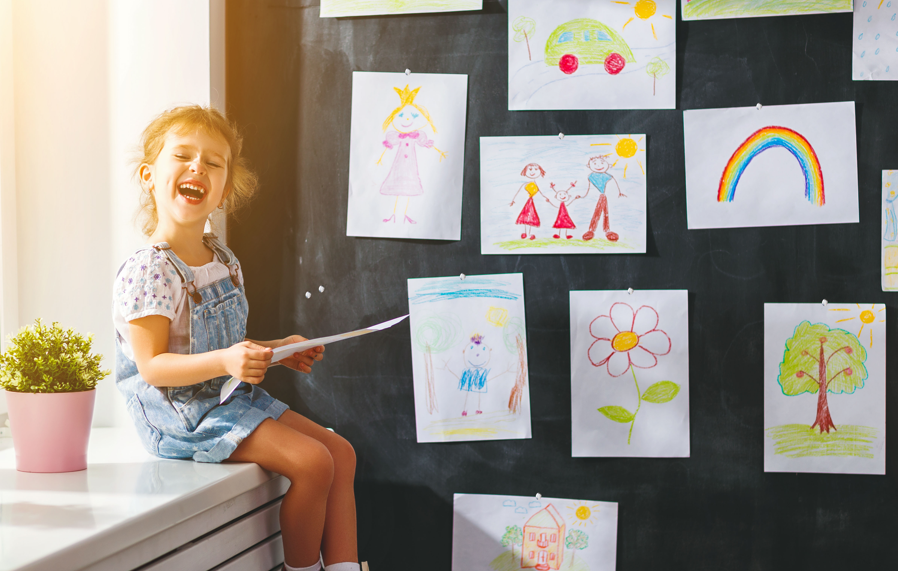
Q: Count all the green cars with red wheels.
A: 1